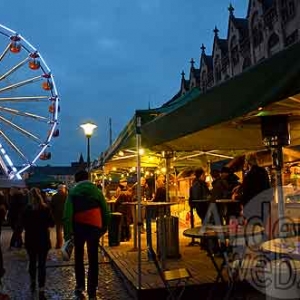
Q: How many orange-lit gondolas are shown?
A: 6